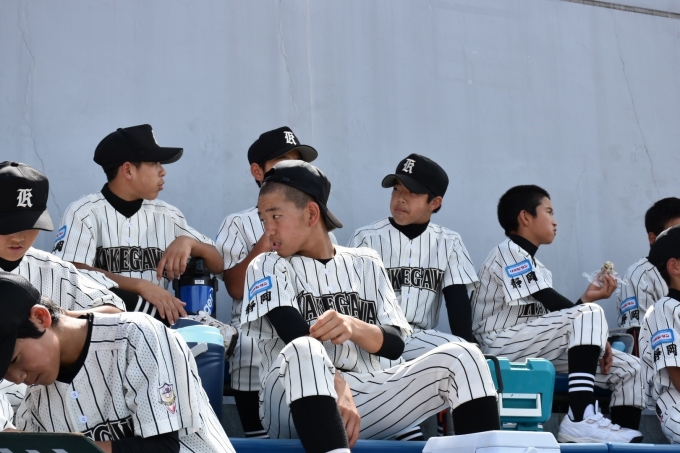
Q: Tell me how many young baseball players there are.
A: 9